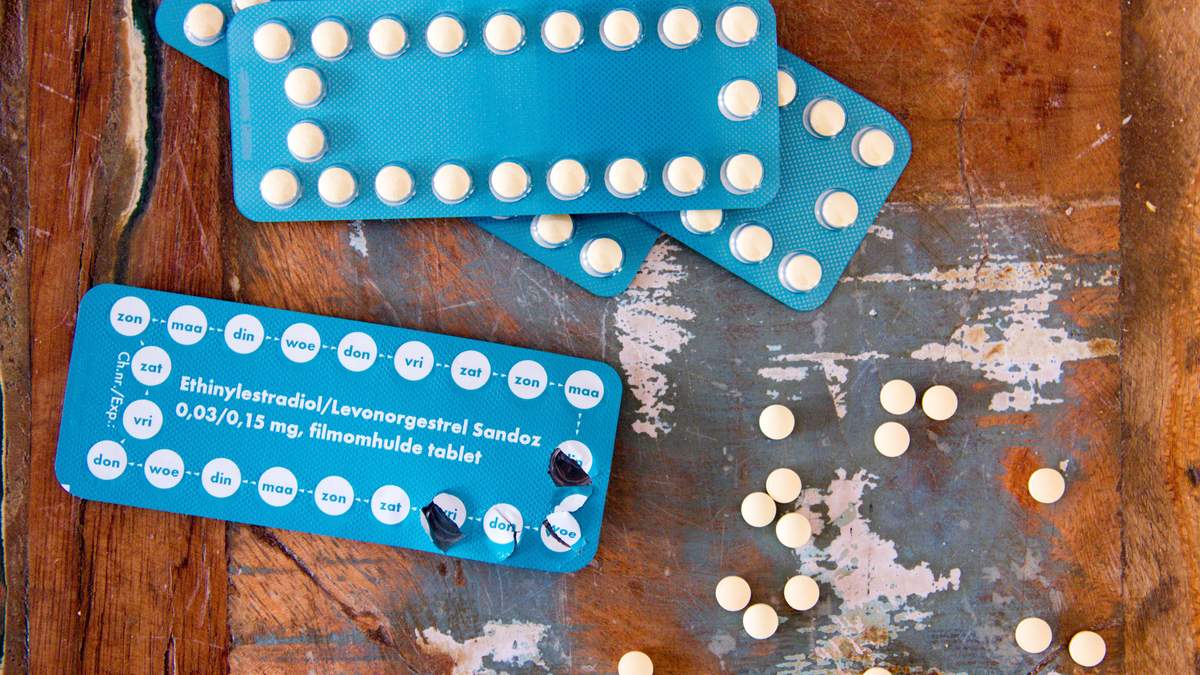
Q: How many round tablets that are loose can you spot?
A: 15